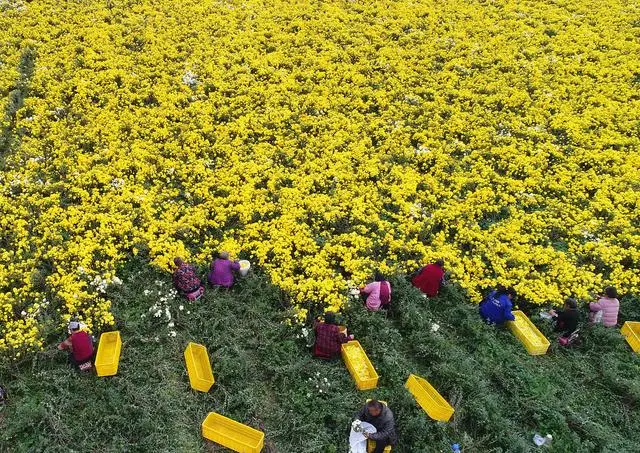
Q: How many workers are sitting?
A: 10